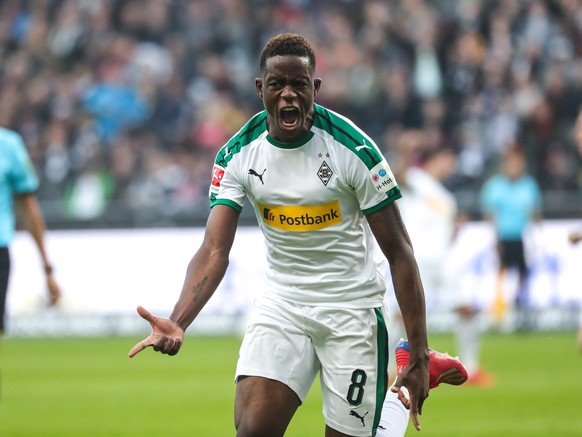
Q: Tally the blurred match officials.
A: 2